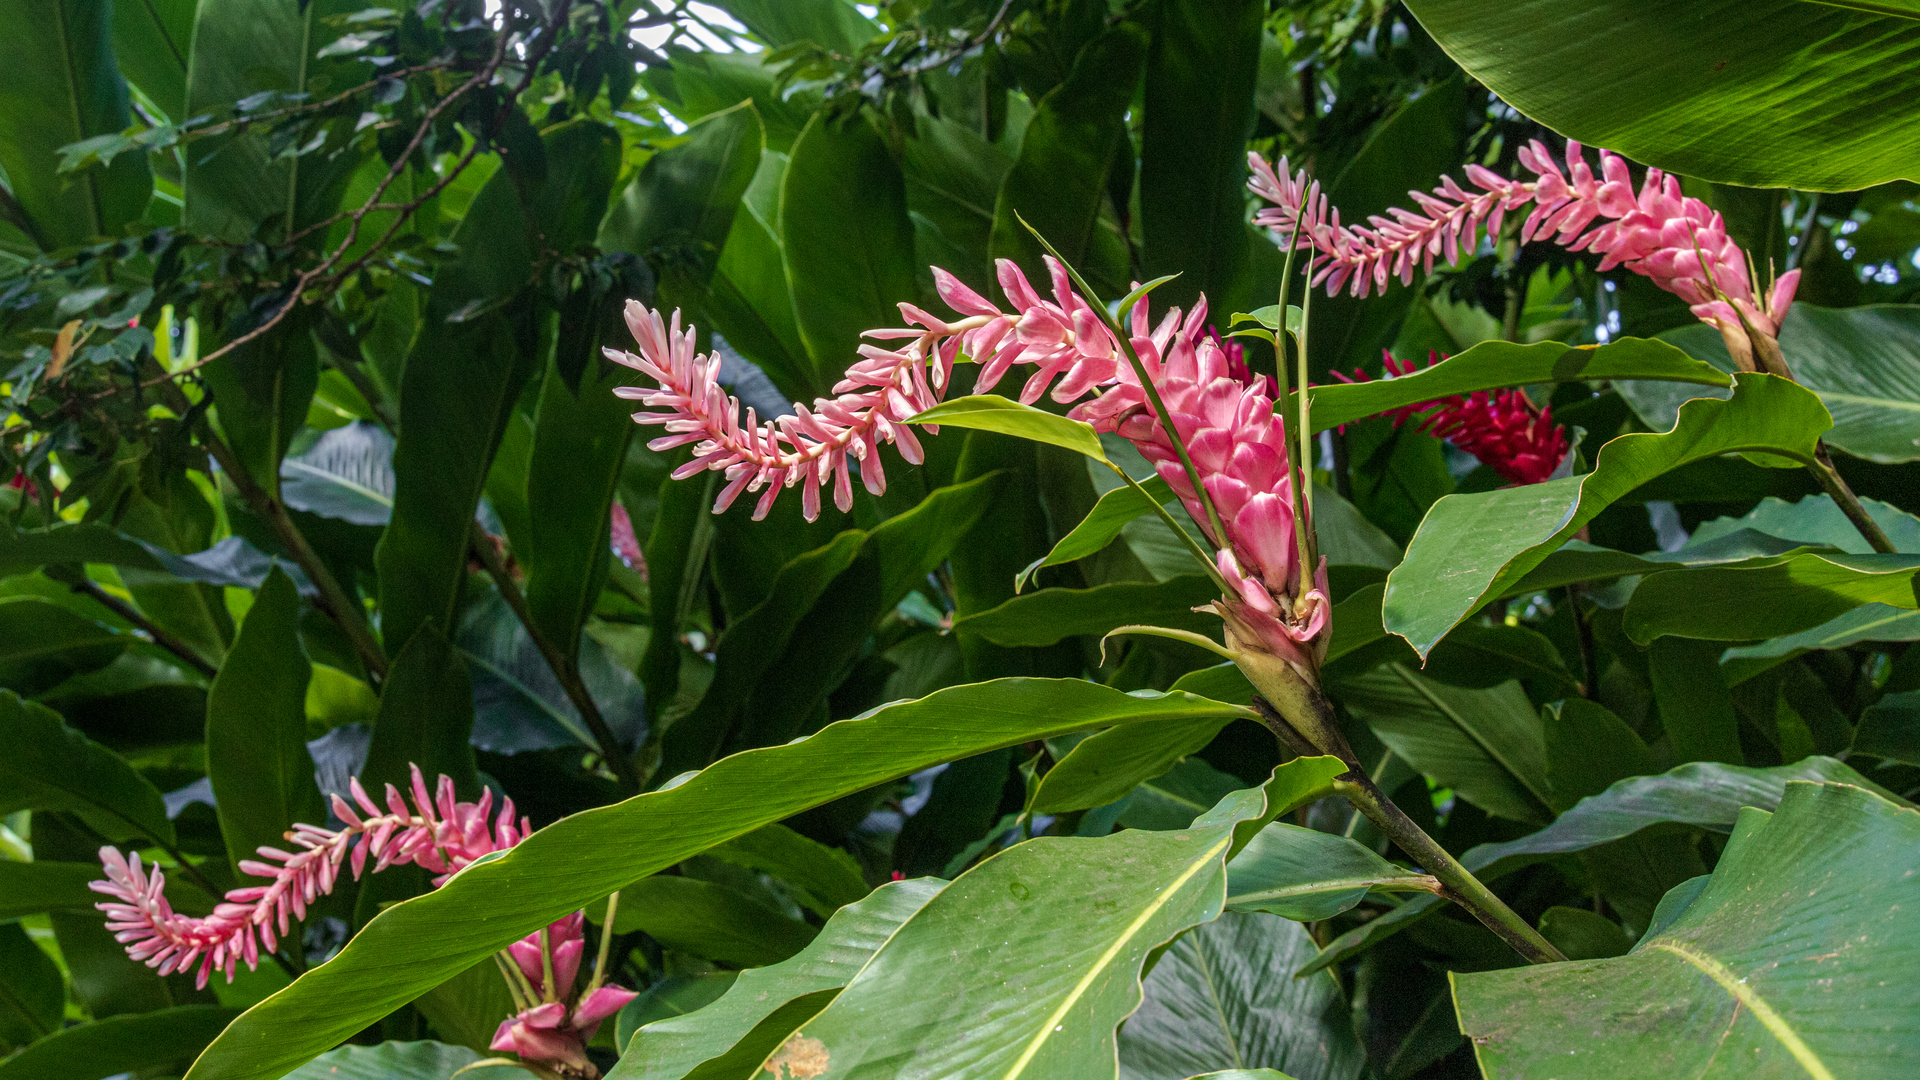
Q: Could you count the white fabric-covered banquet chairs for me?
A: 0